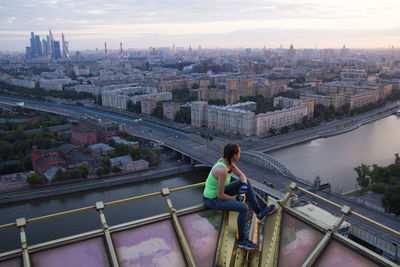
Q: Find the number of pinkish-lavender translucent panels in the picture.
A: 6